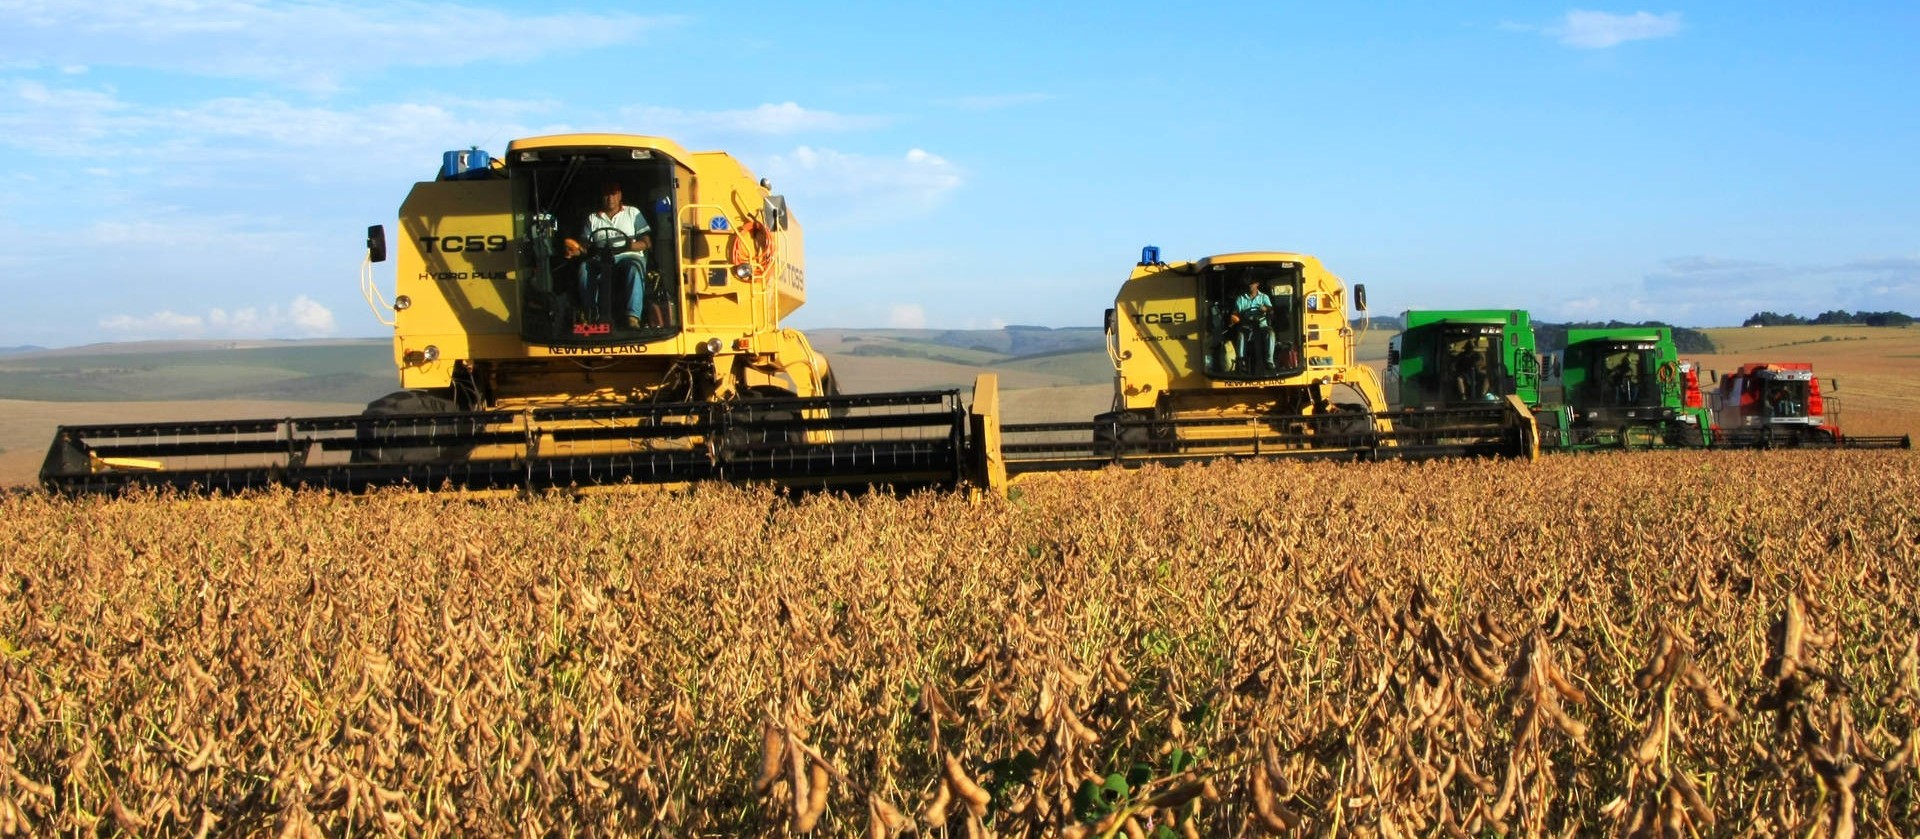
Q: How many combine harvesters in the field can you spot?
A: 6